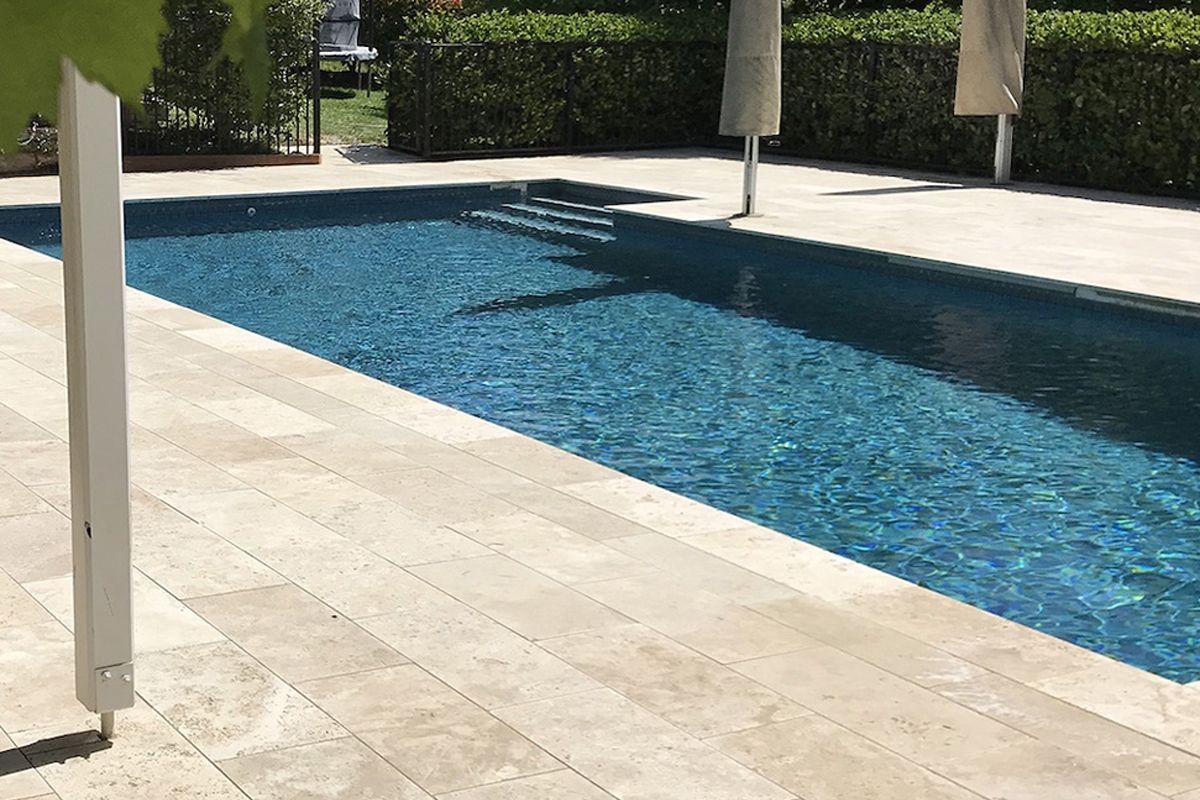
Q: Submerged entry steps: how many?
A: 3